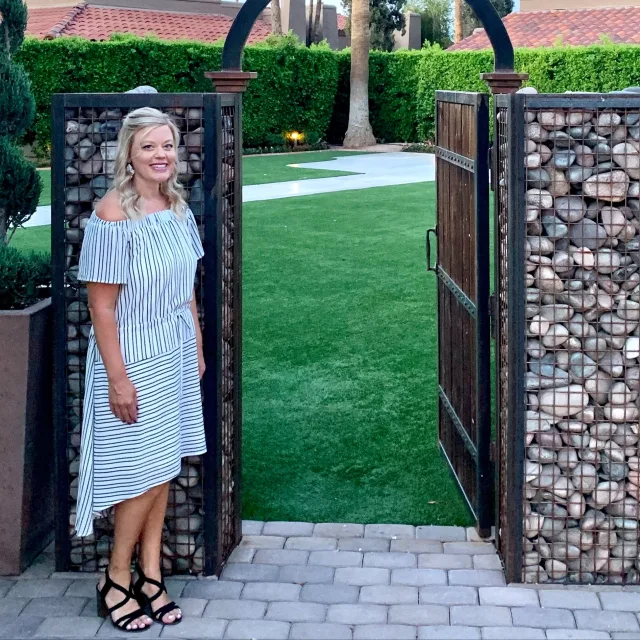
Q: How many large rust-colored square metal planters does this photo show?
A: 1